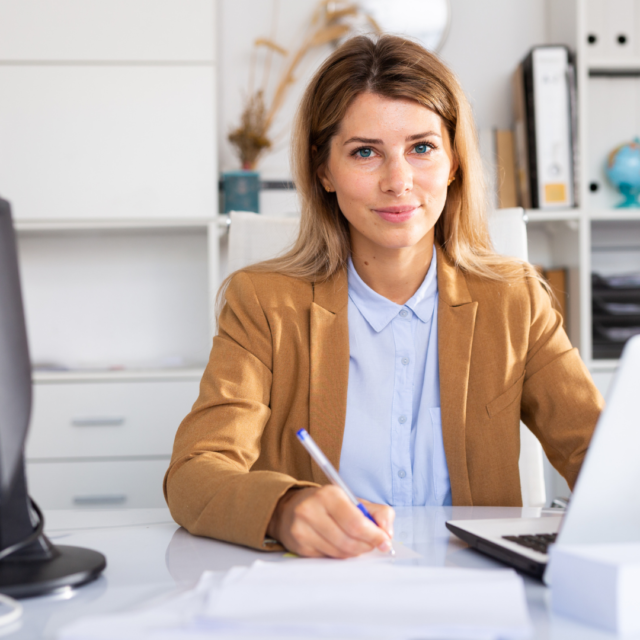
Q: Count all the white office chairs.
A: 1